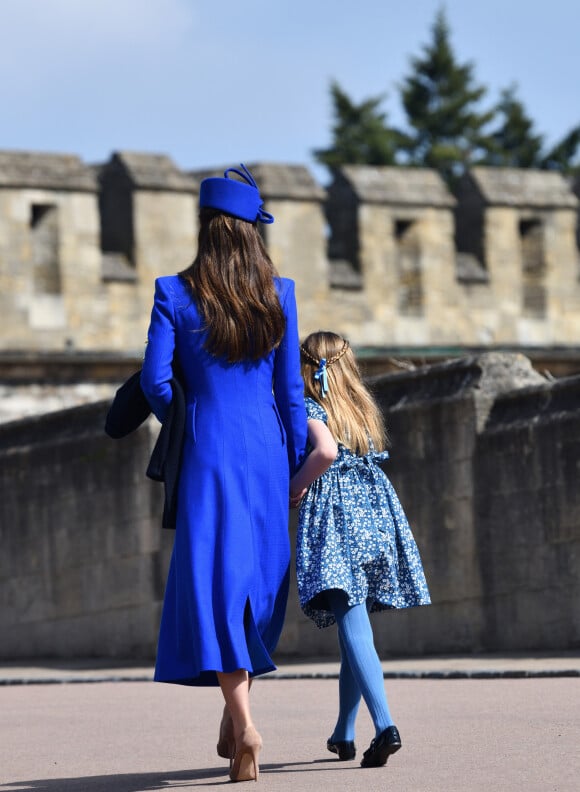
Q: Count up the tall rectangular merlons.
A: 5